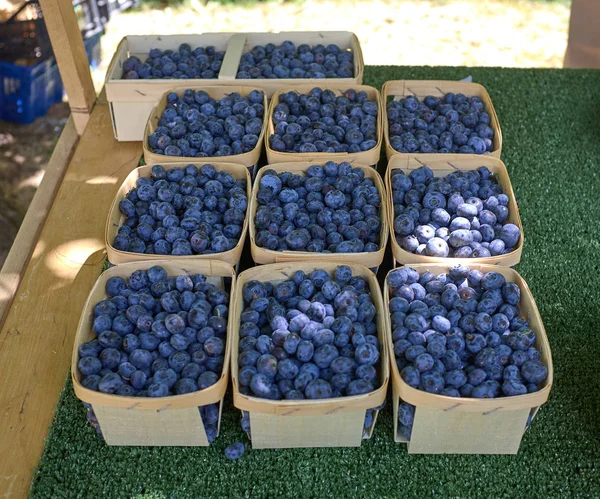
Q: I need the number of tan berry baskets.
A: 10